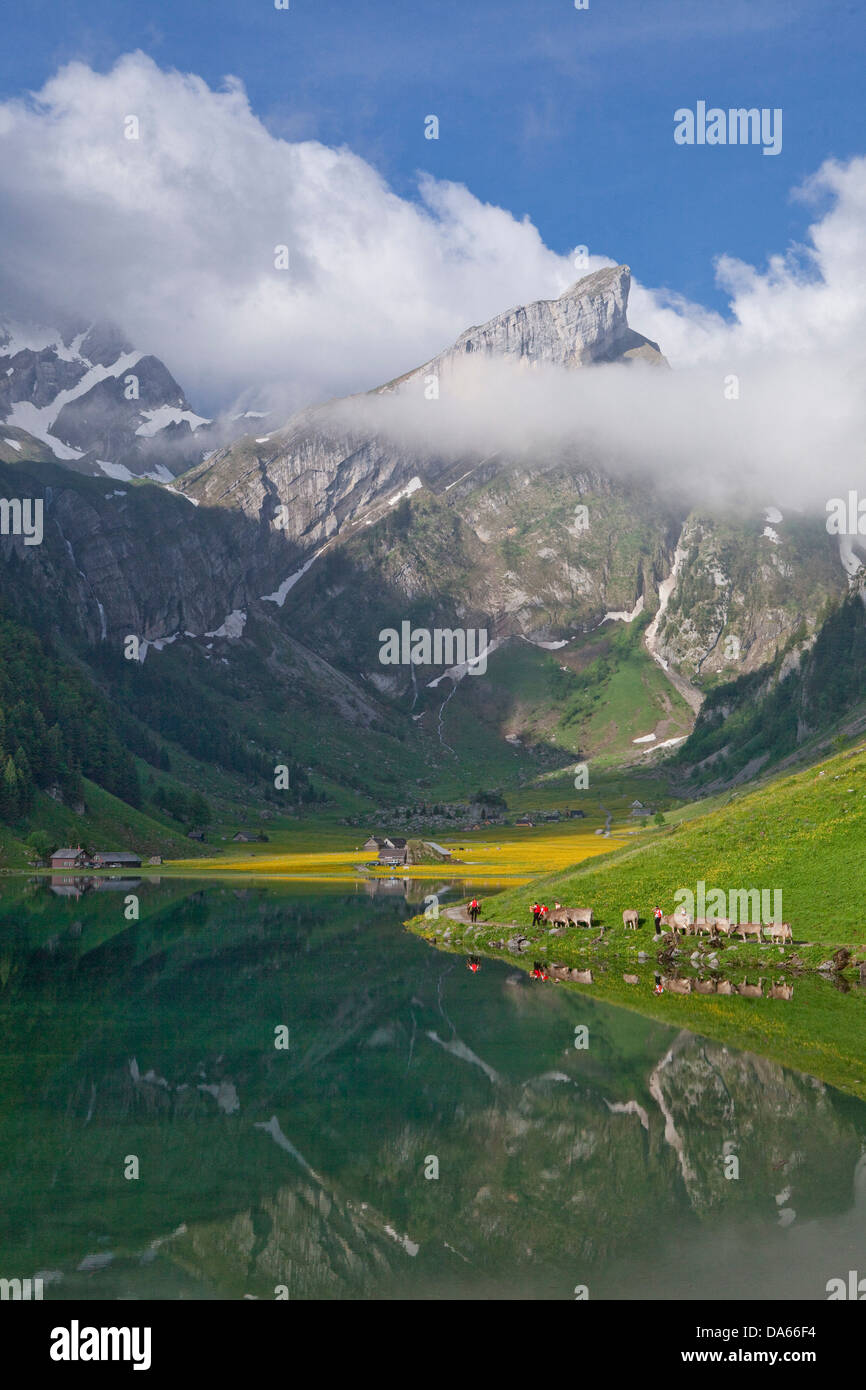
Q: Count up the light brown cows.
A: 8